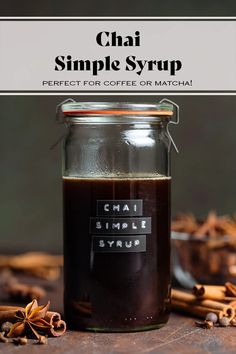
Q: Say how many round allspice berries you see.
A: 3